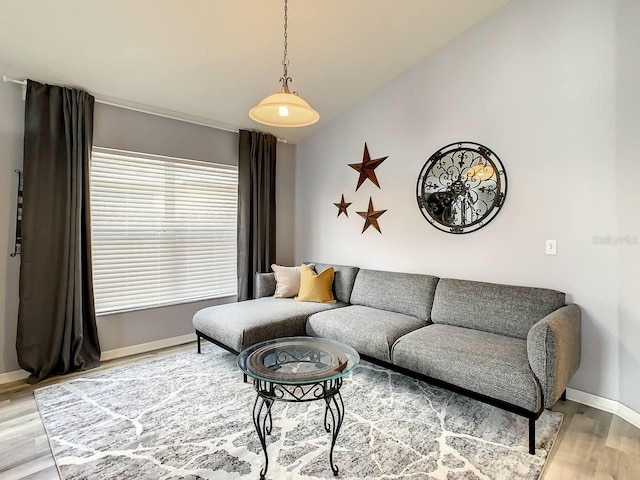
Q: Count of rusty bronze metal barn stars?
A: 3